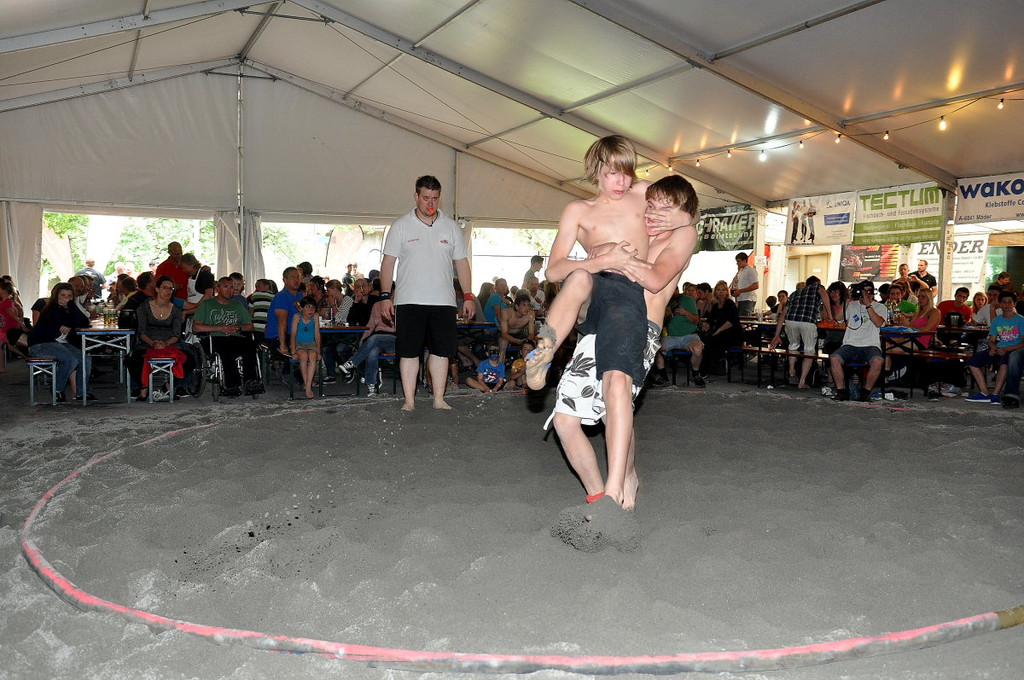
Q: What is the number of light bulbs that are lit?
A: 10